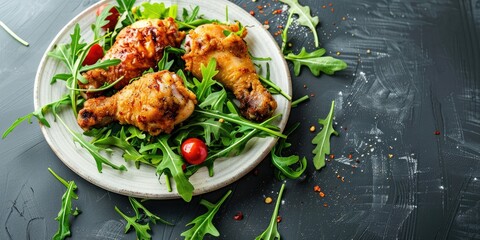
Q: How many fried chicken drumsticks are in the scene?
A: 3